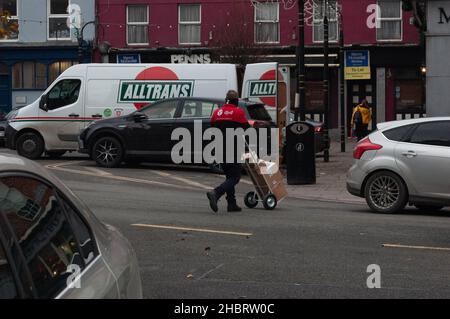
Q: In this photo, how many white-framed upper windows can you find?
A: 7